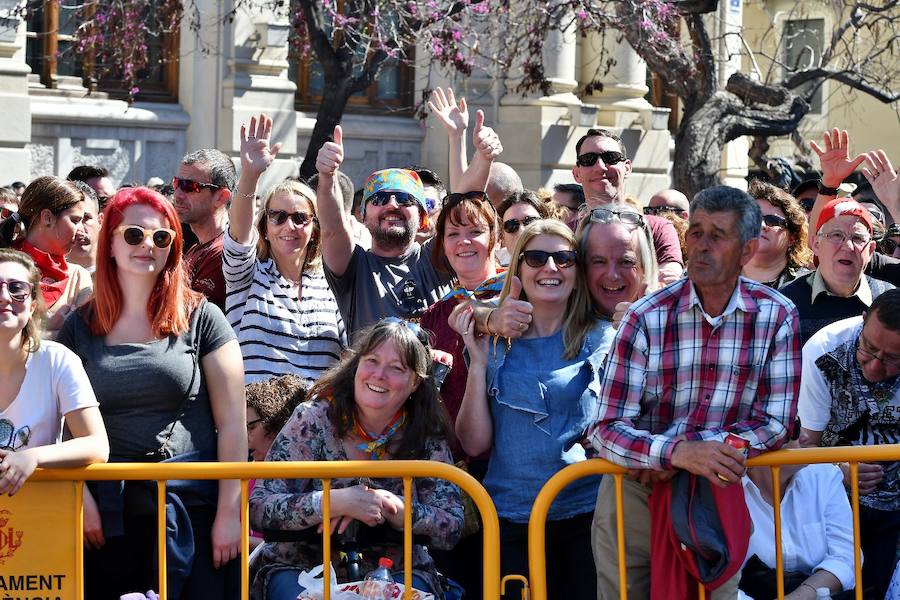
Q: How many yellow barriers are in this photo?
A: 2